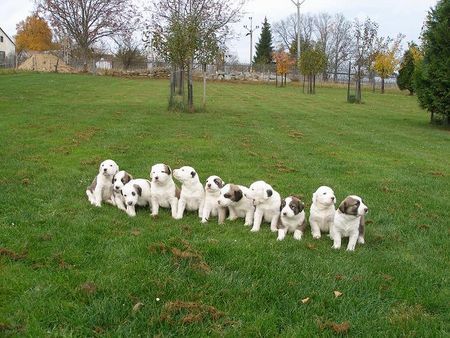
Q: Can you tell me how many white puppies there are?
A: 11